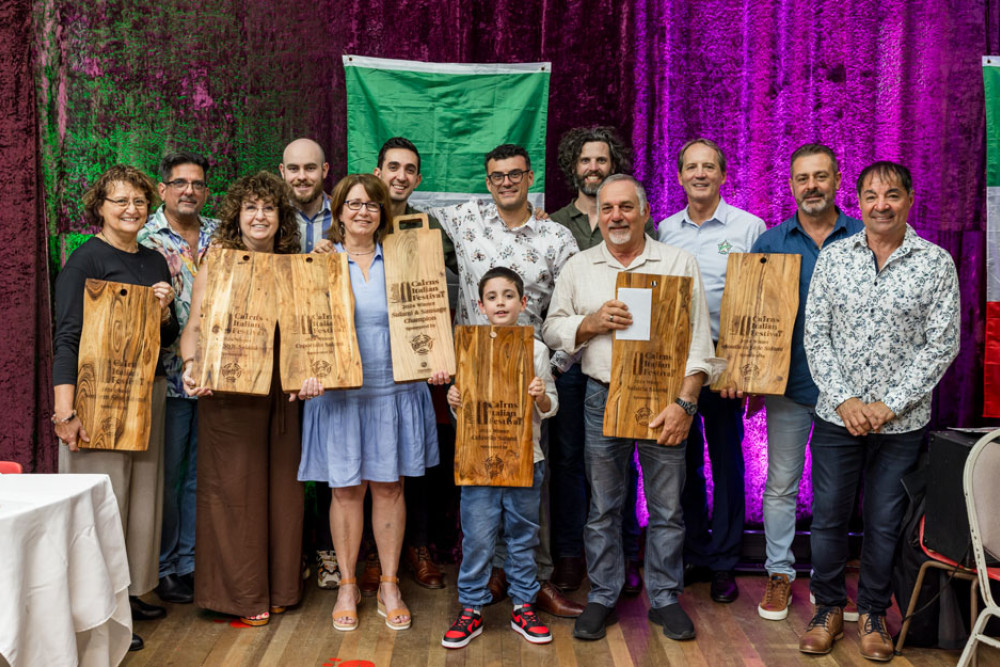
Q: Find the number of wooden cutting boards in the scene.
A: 7